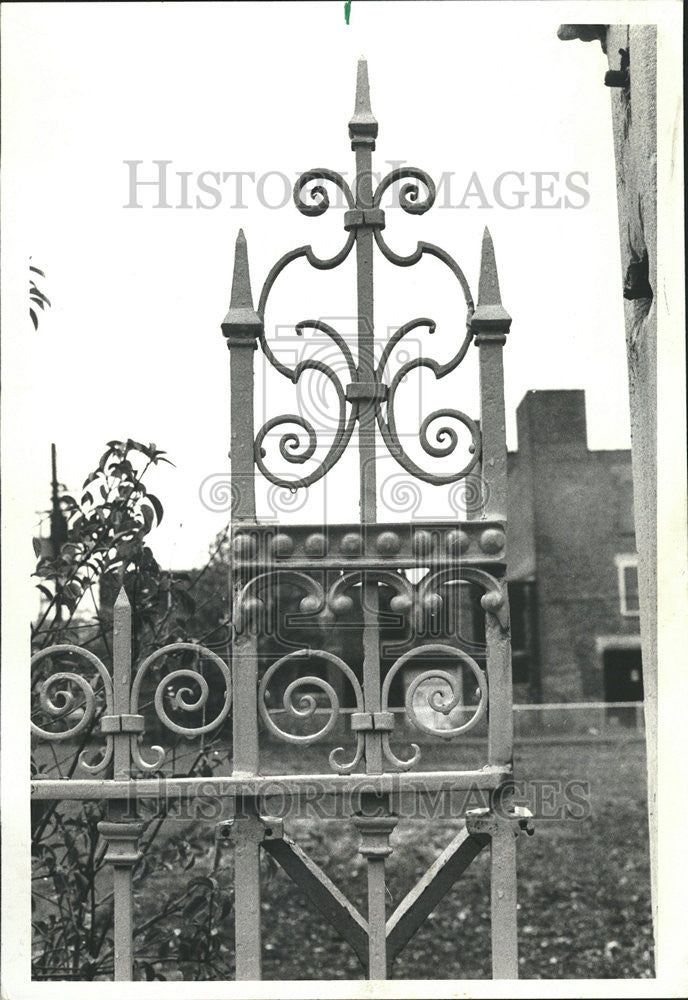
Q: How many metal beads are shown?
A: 14